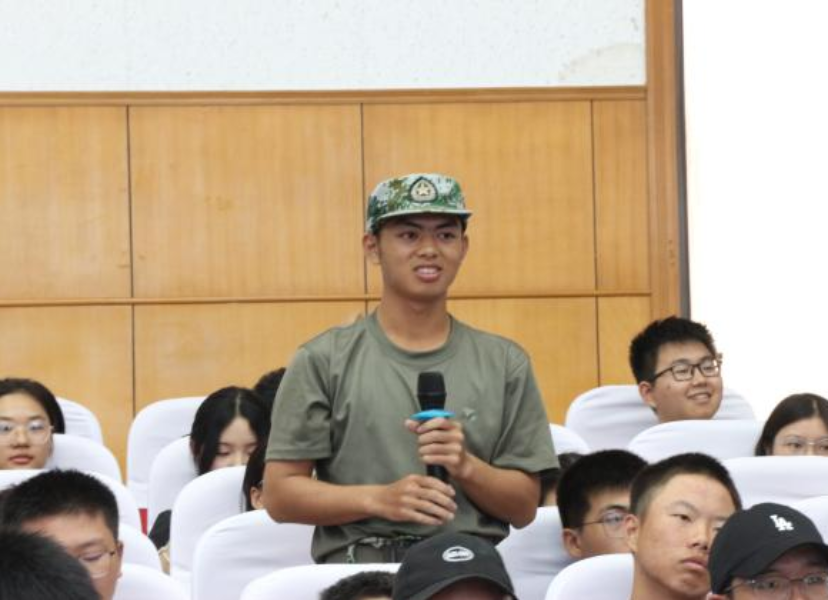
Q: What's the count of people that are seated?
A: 14